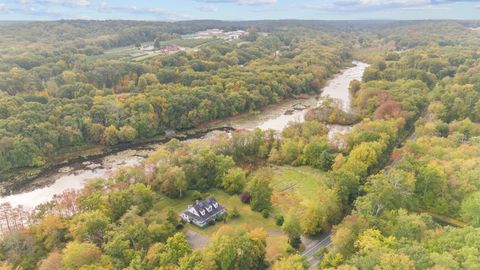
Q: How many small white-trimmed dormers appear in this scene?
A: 3